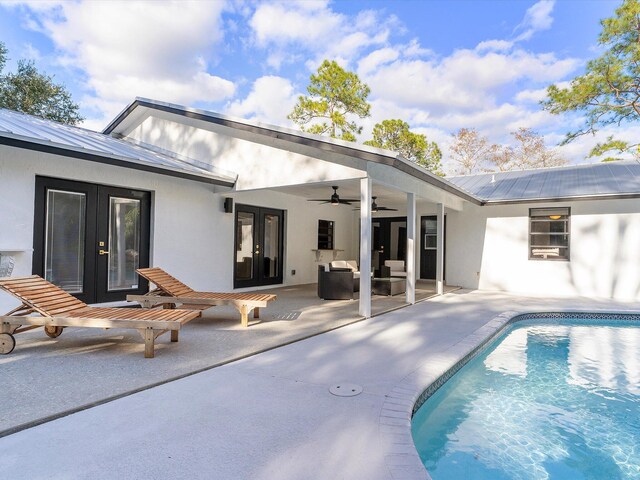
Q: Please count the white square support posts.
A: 3